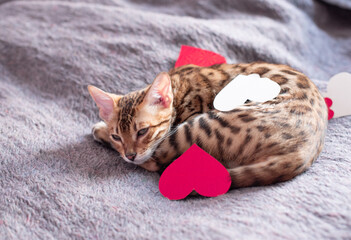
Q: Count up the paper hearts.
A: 5